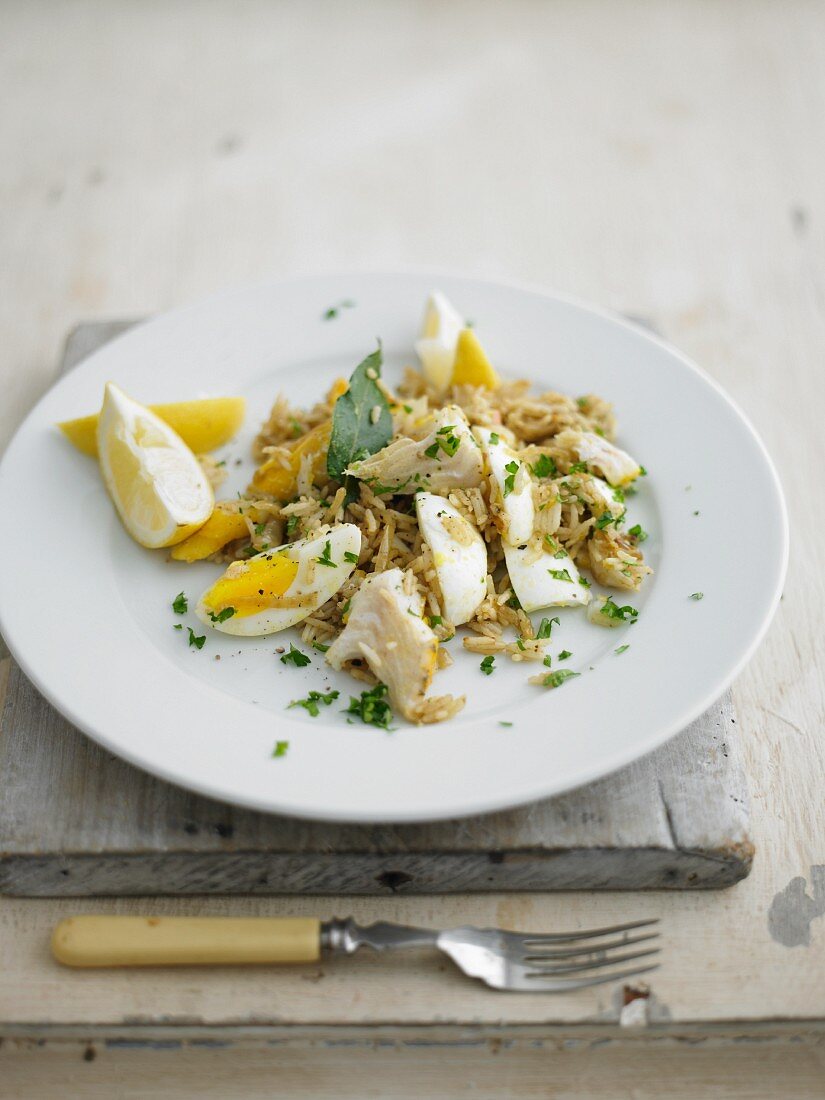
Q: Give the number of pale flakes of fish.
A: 3